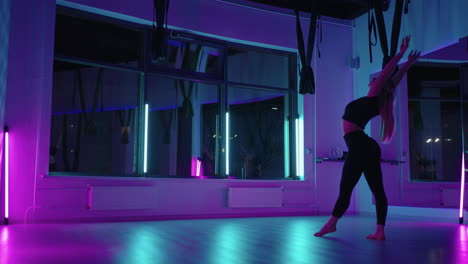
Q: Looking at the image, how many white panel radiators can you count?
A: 2